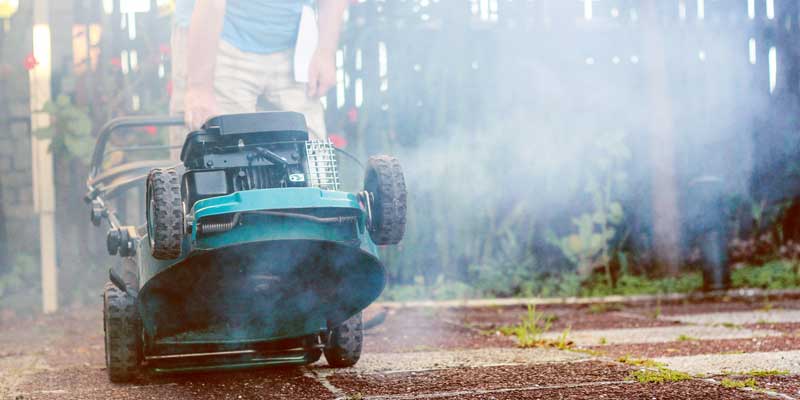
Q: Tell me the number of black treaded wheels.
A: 4